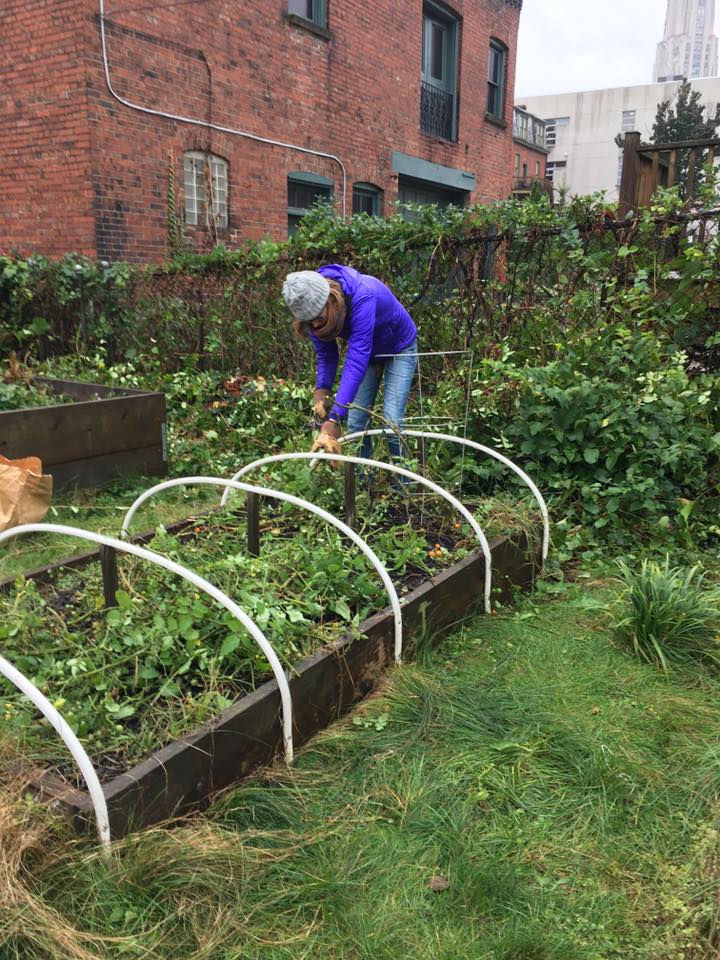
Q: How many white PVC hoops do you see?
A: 5